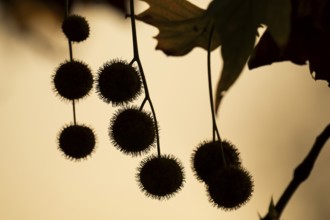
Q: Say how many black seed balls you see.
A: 8